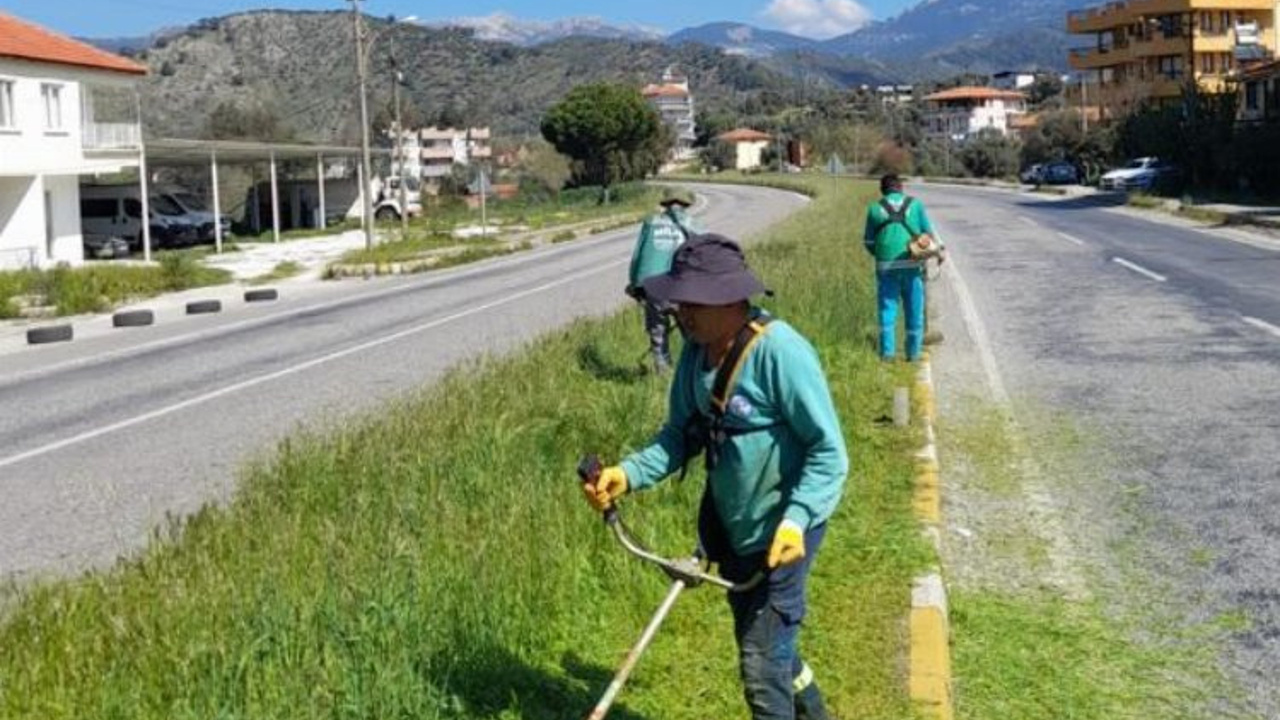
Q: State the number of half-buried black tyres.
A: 4